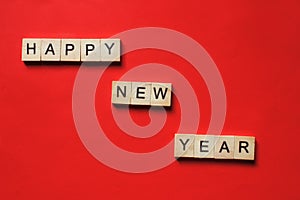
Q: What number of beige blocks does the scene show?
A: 12